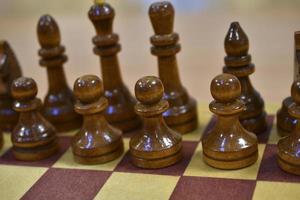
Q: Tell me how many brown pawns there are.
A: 5